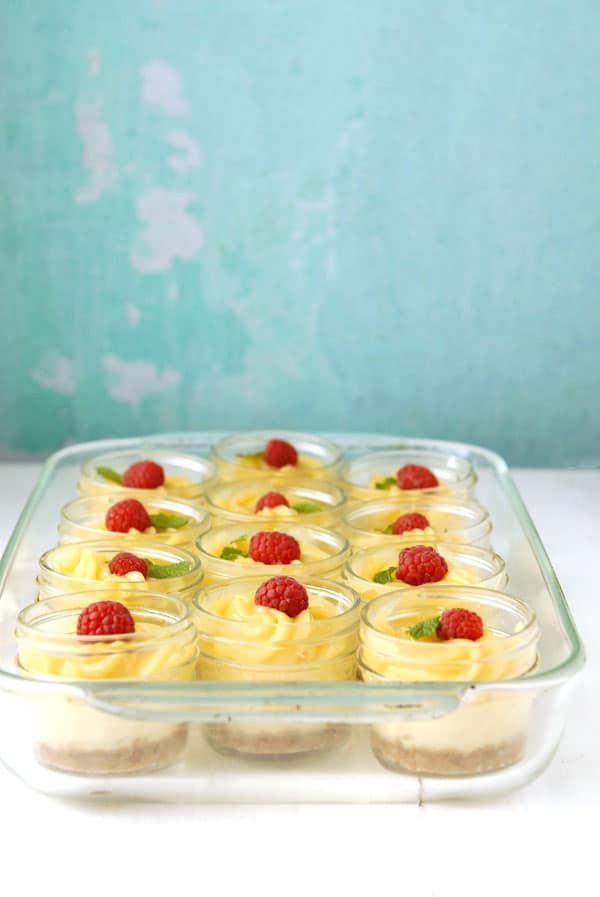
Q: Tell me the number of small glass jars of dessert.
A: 12